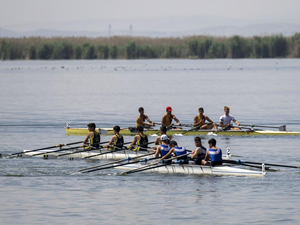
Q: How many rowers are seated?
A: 12